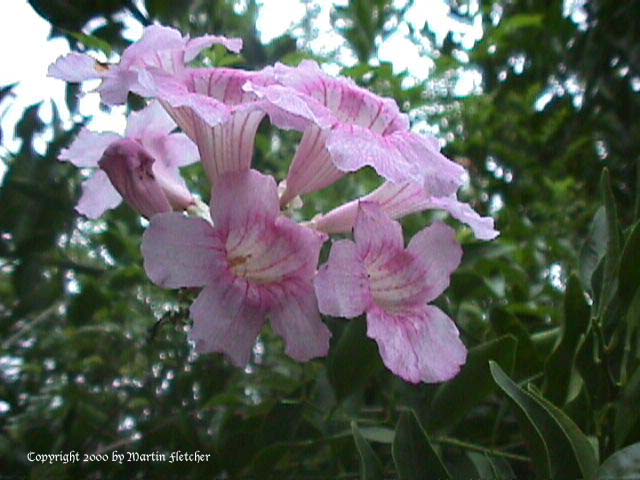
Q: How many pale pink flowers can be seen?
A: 7